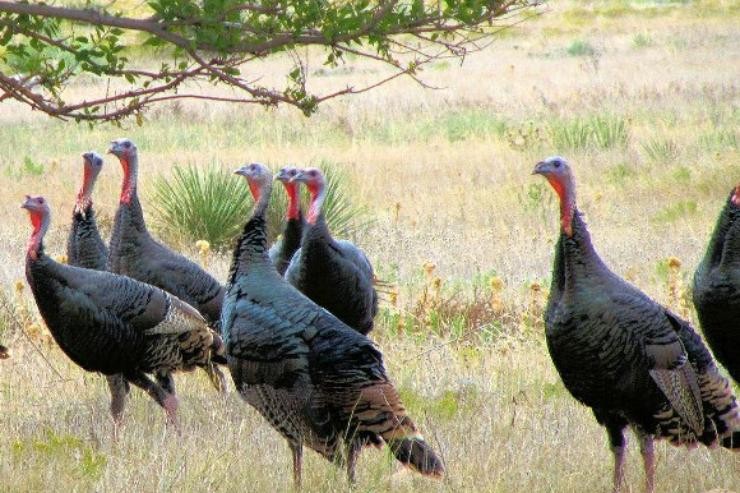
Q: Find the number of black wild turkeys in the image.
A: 8